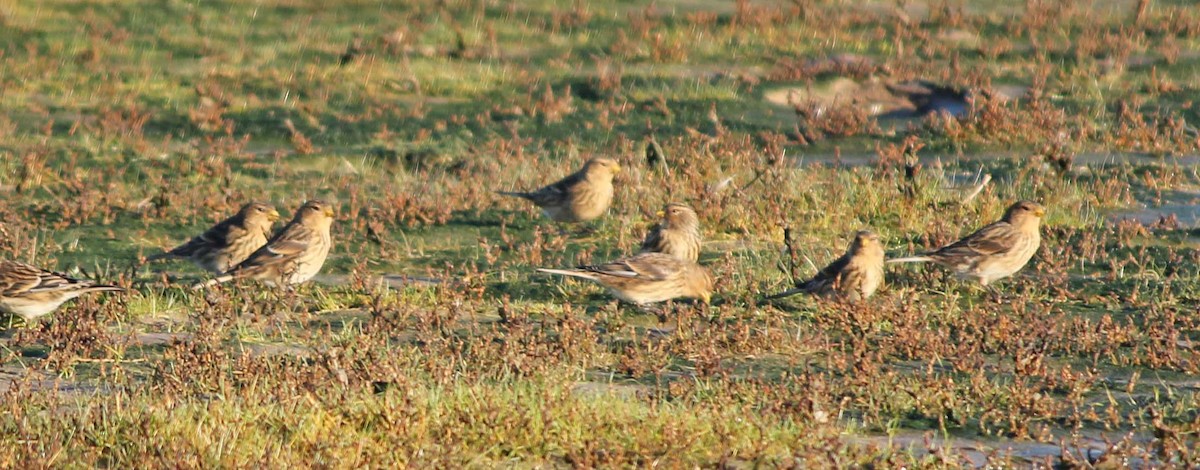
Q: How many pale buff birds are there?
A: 8